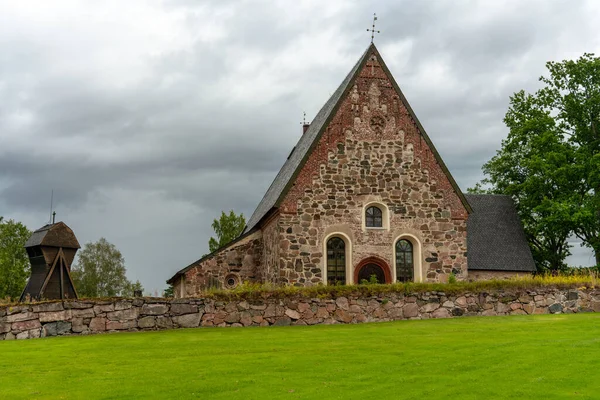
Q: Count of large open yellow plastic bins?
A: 0